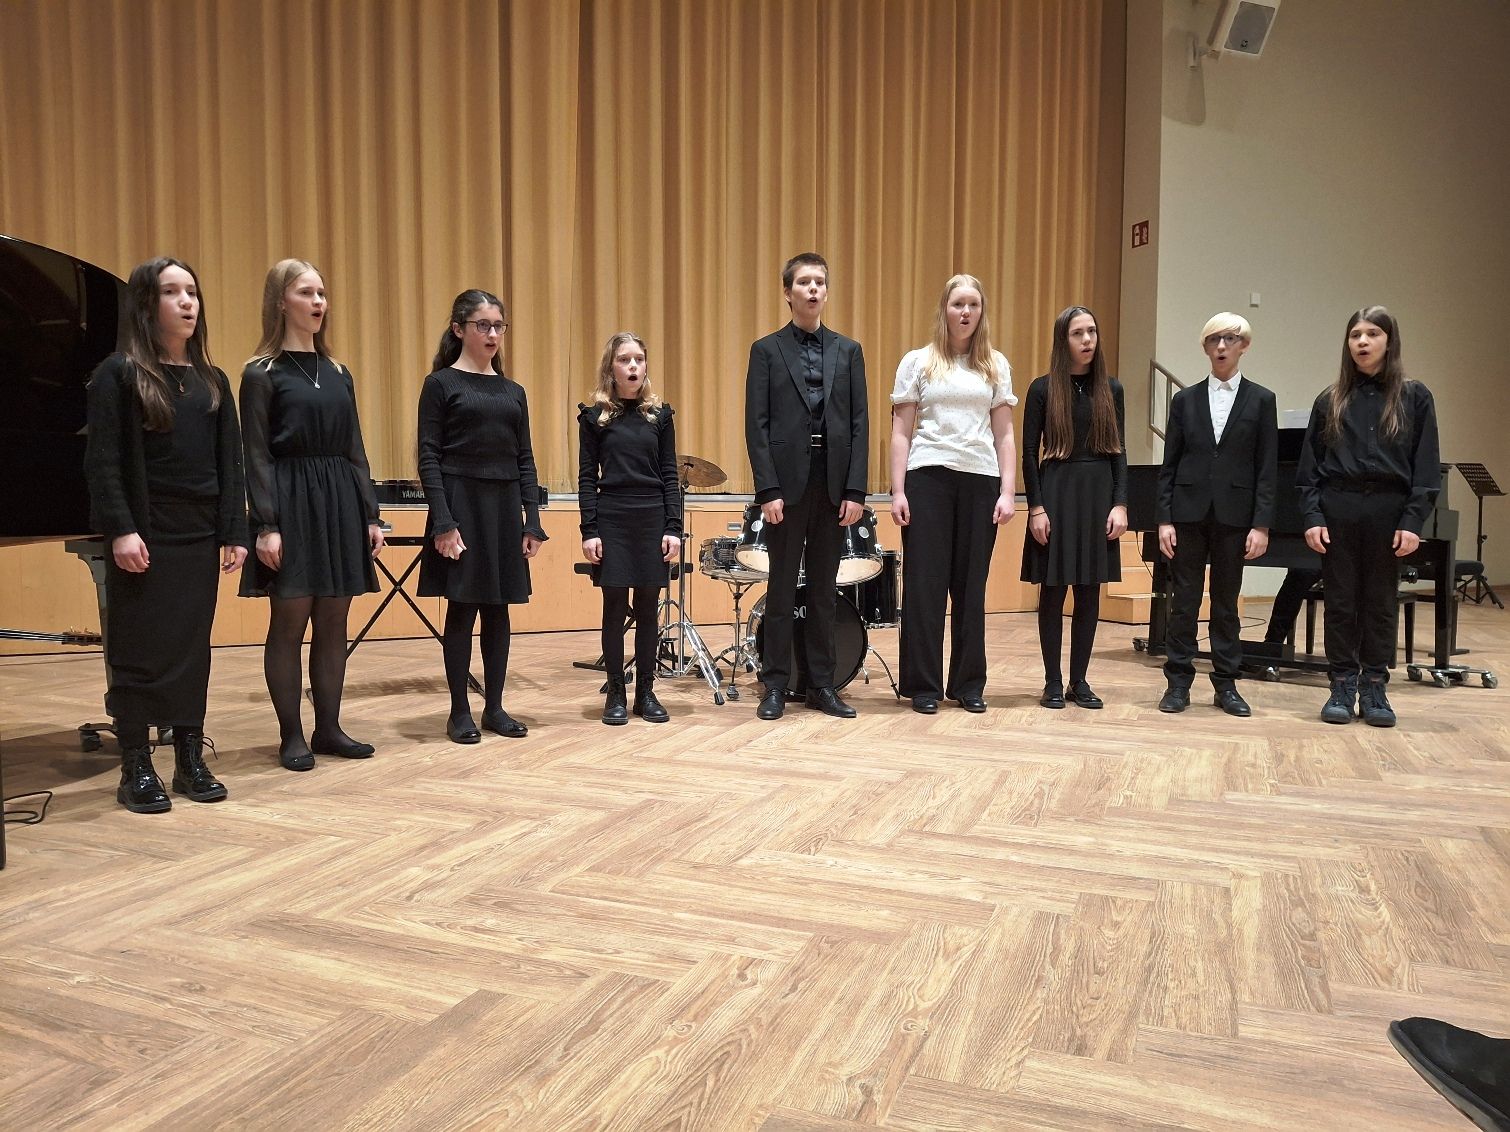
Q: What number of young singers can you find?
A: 9